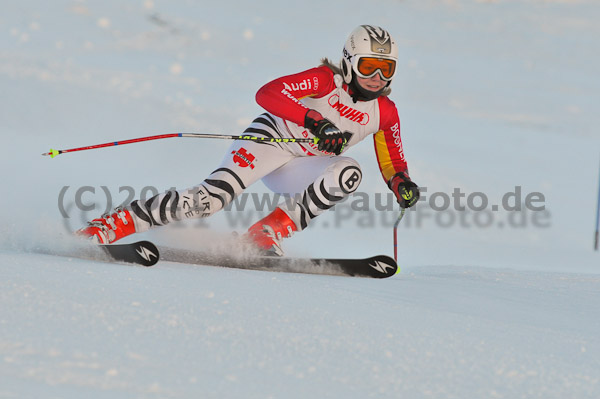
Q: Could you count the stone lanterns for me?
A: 0